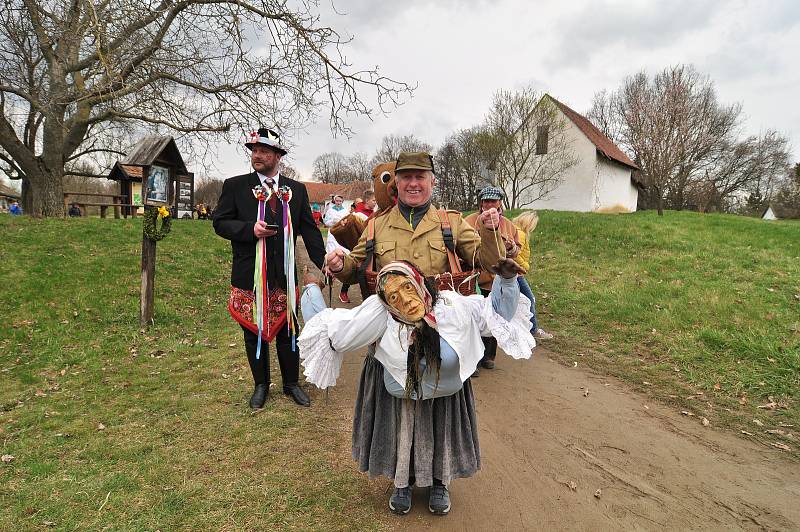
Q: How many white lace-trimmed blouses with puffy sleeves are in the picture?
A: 1